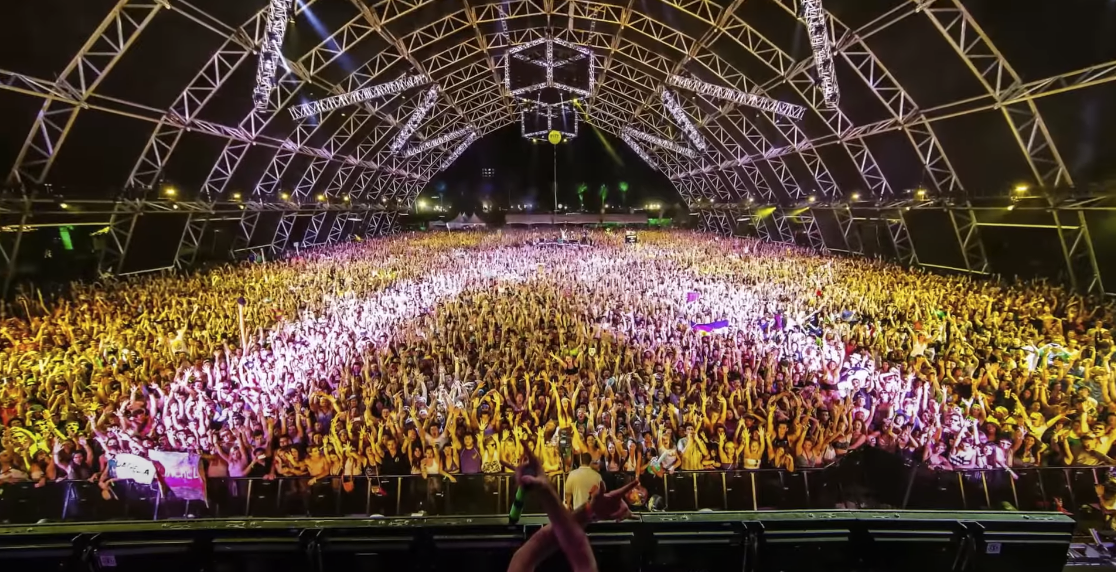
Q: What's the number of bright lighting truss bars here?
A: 10